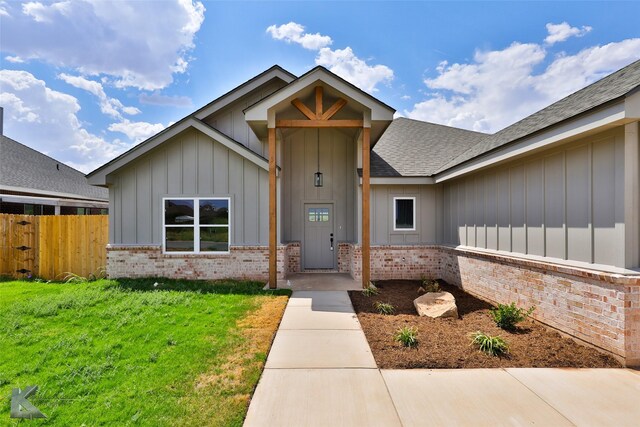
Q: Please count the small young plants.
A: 6